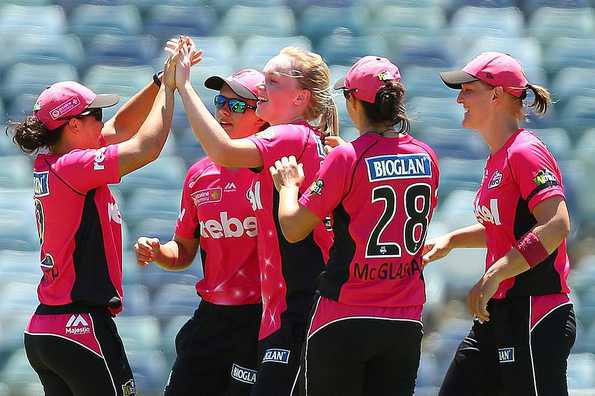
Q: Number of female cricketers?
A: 5